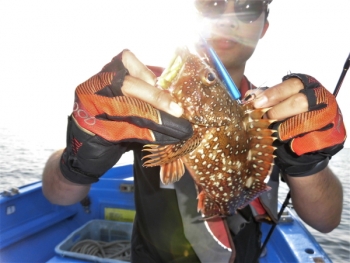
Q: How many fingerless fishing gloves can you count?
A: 2